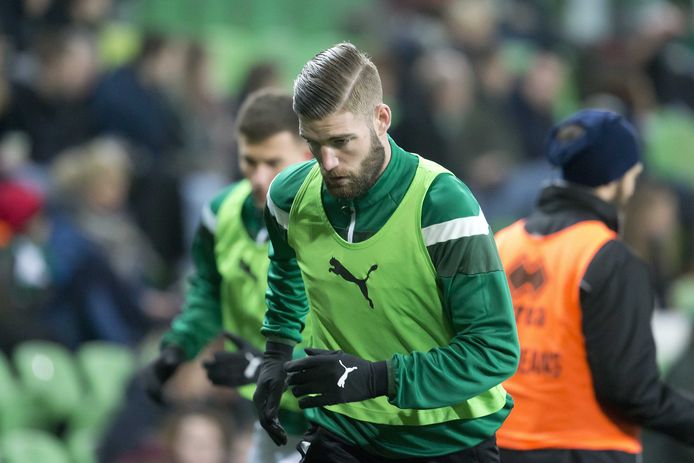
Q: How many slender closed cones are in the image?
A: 0